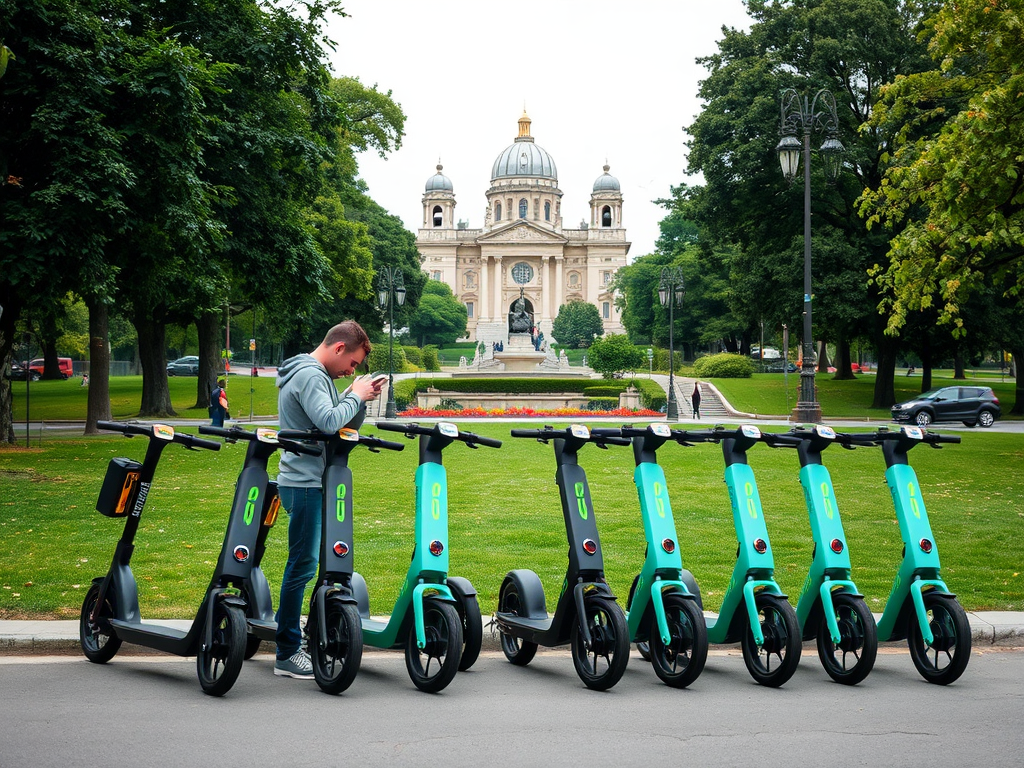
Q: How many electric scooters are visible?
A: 9